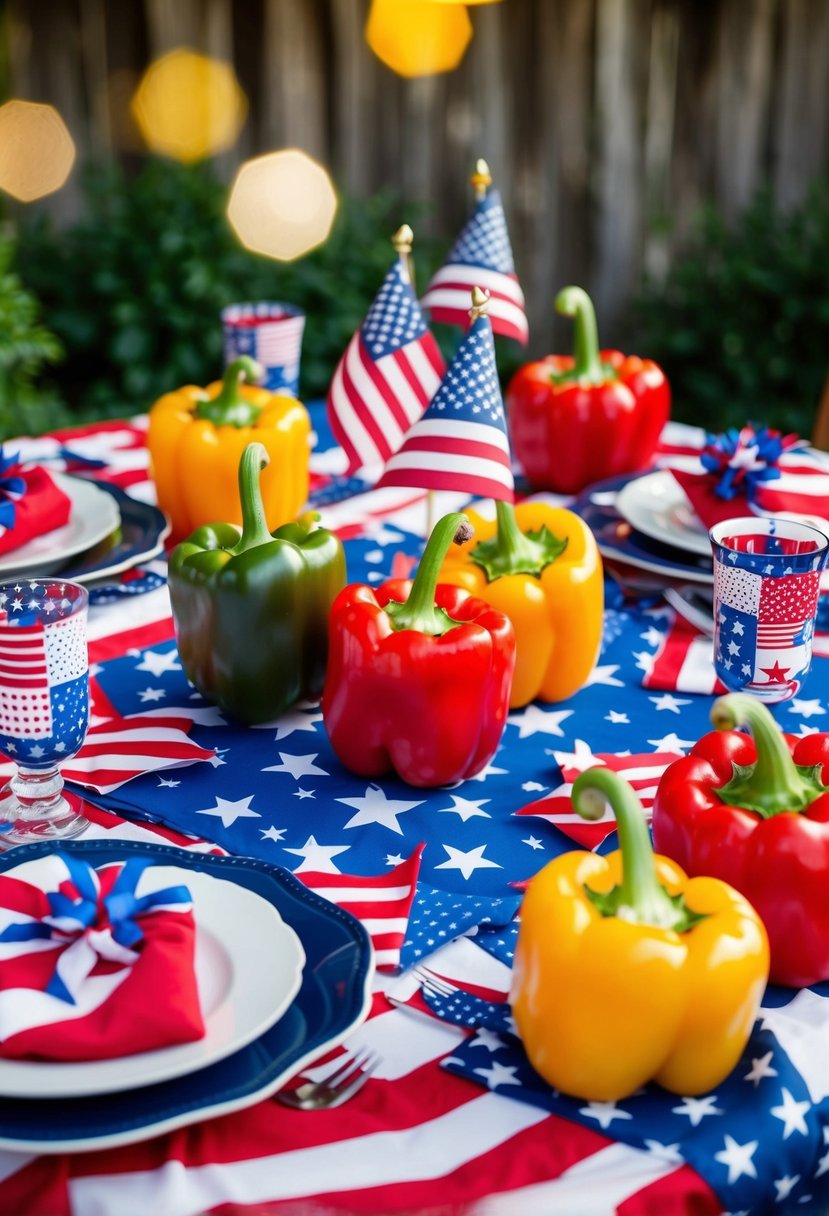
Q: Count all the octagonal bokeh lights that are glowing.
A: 4